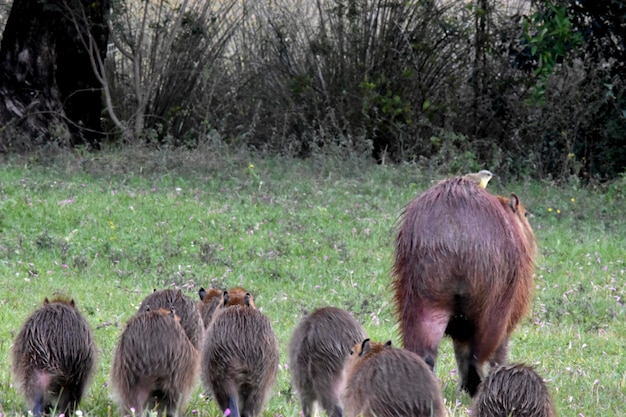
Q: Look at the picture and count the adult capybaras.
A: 1